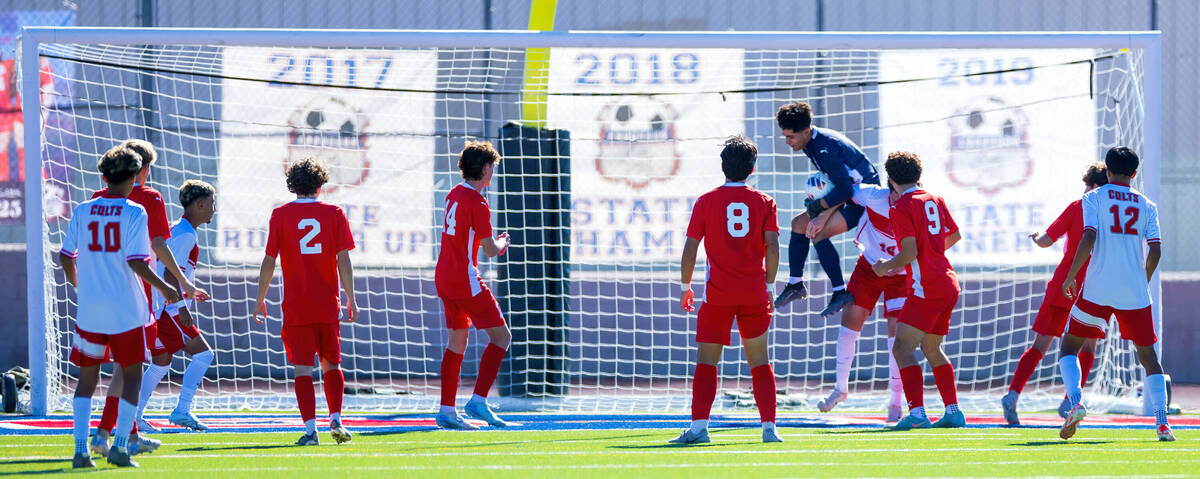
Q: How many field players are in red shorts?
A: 10